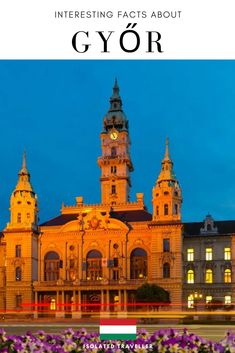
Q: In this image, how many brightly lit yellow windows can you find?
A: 9